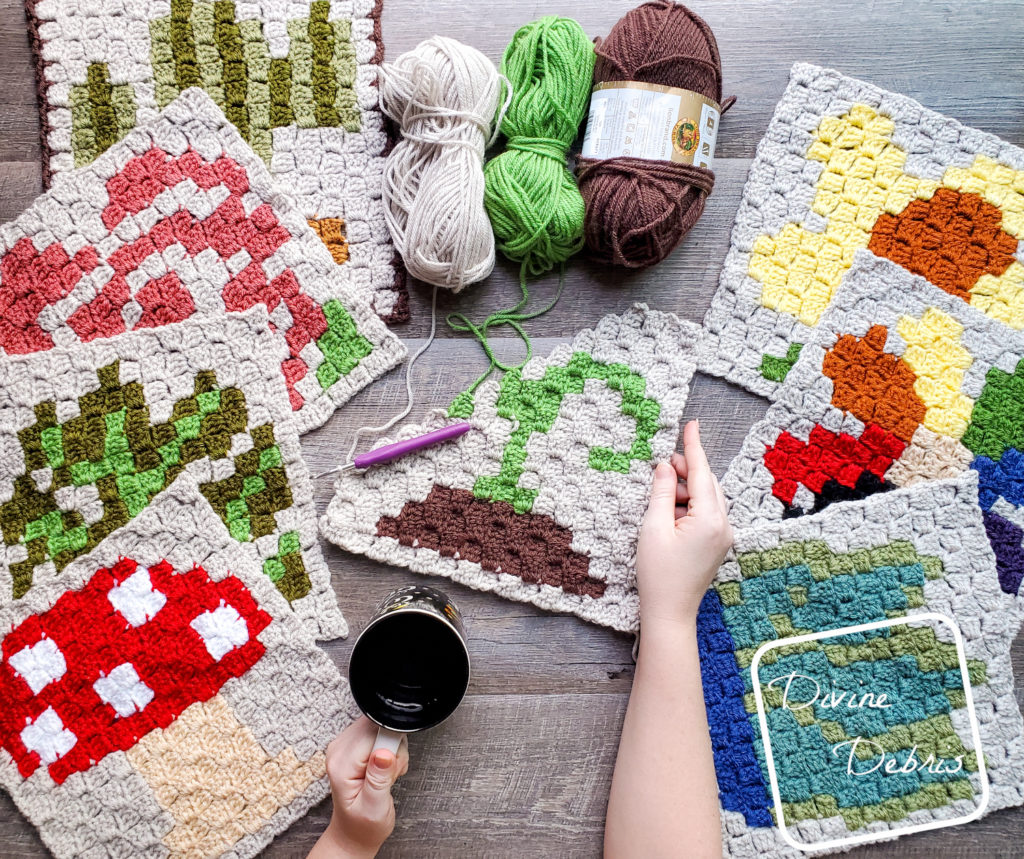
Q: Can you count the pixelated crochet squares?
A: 8